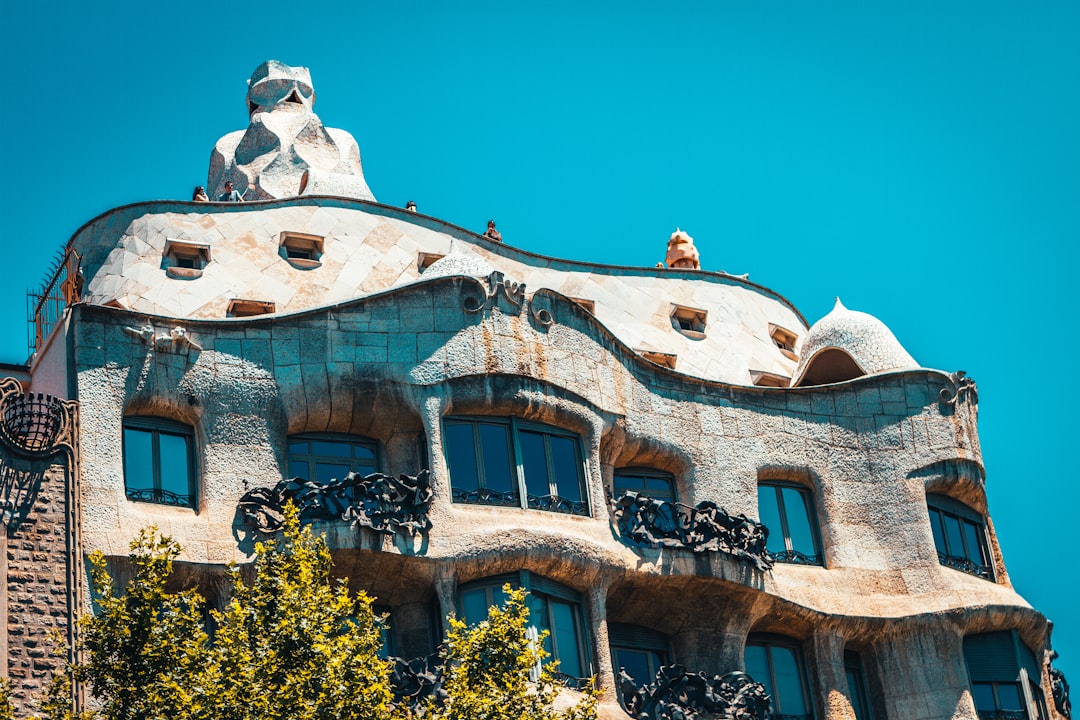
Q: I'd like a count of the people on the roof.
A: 4